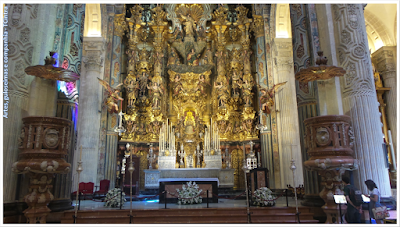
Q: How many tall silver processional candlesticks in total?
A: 4